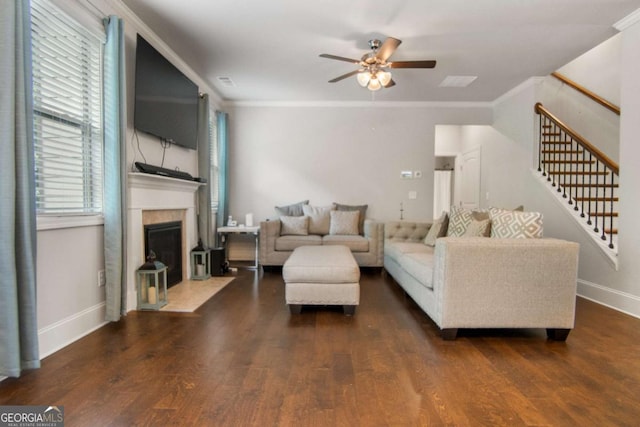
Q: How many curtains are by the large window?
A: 2